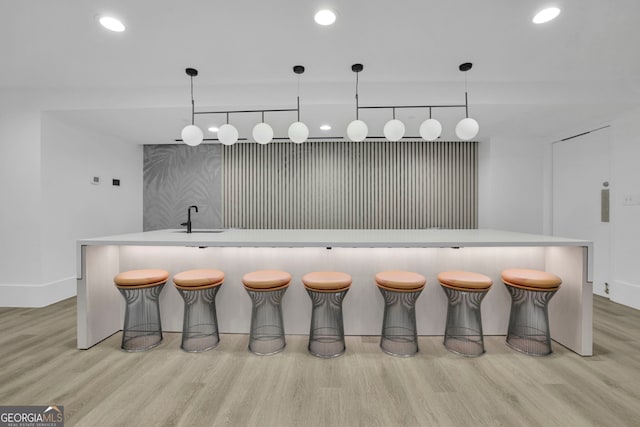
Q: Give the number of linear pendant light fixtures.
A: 2